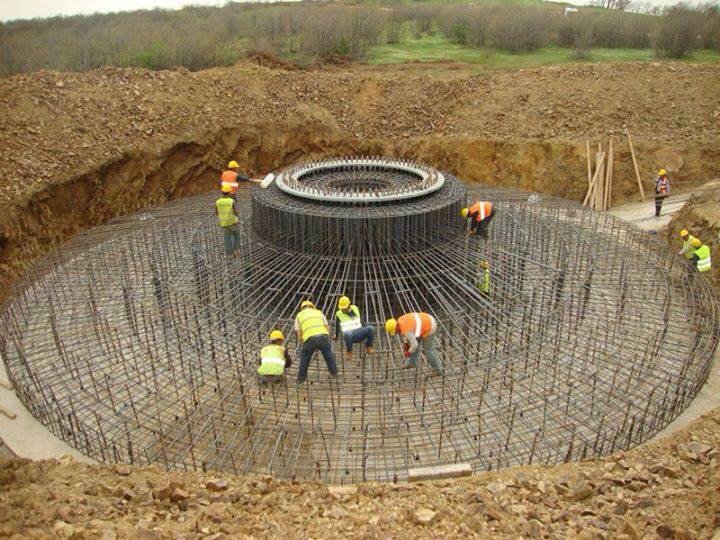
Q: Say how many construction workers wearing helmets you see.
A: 11